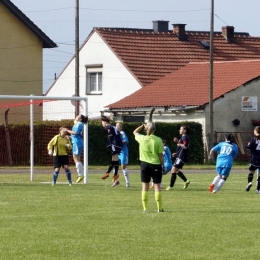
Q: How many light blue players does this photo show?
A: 4